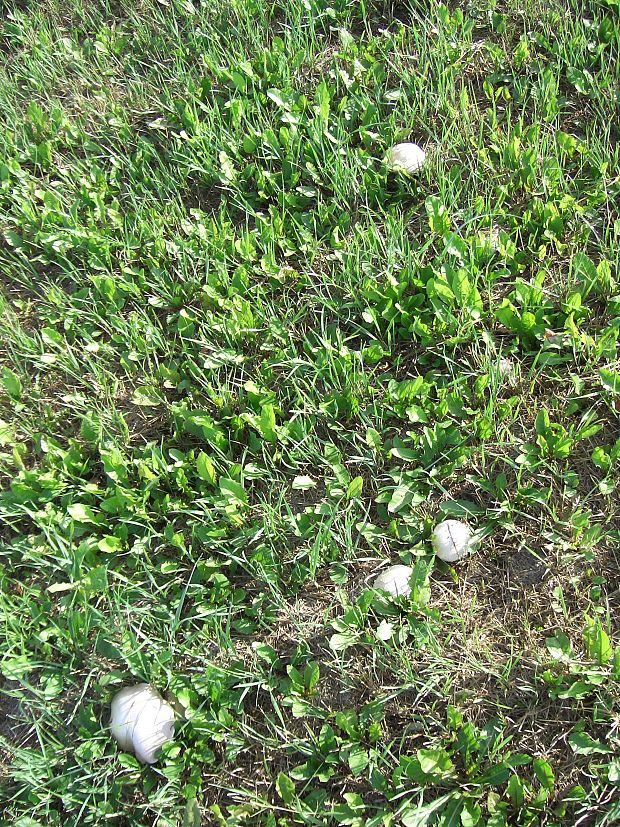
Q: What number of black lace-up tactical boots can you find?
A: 0